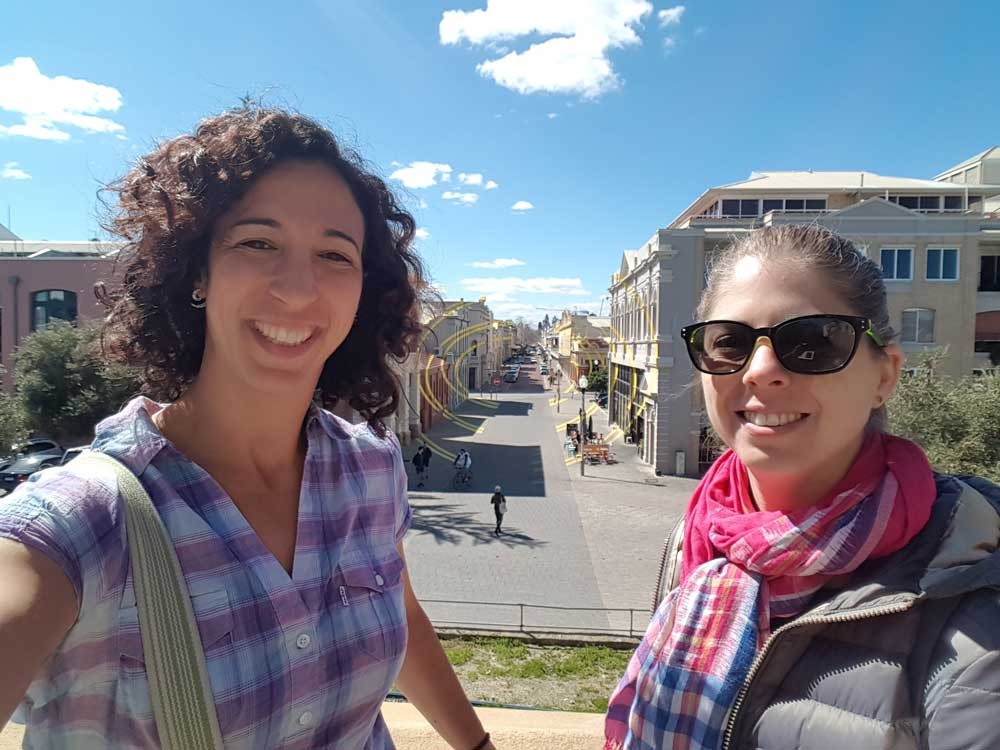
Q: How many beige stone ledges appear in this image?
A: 1